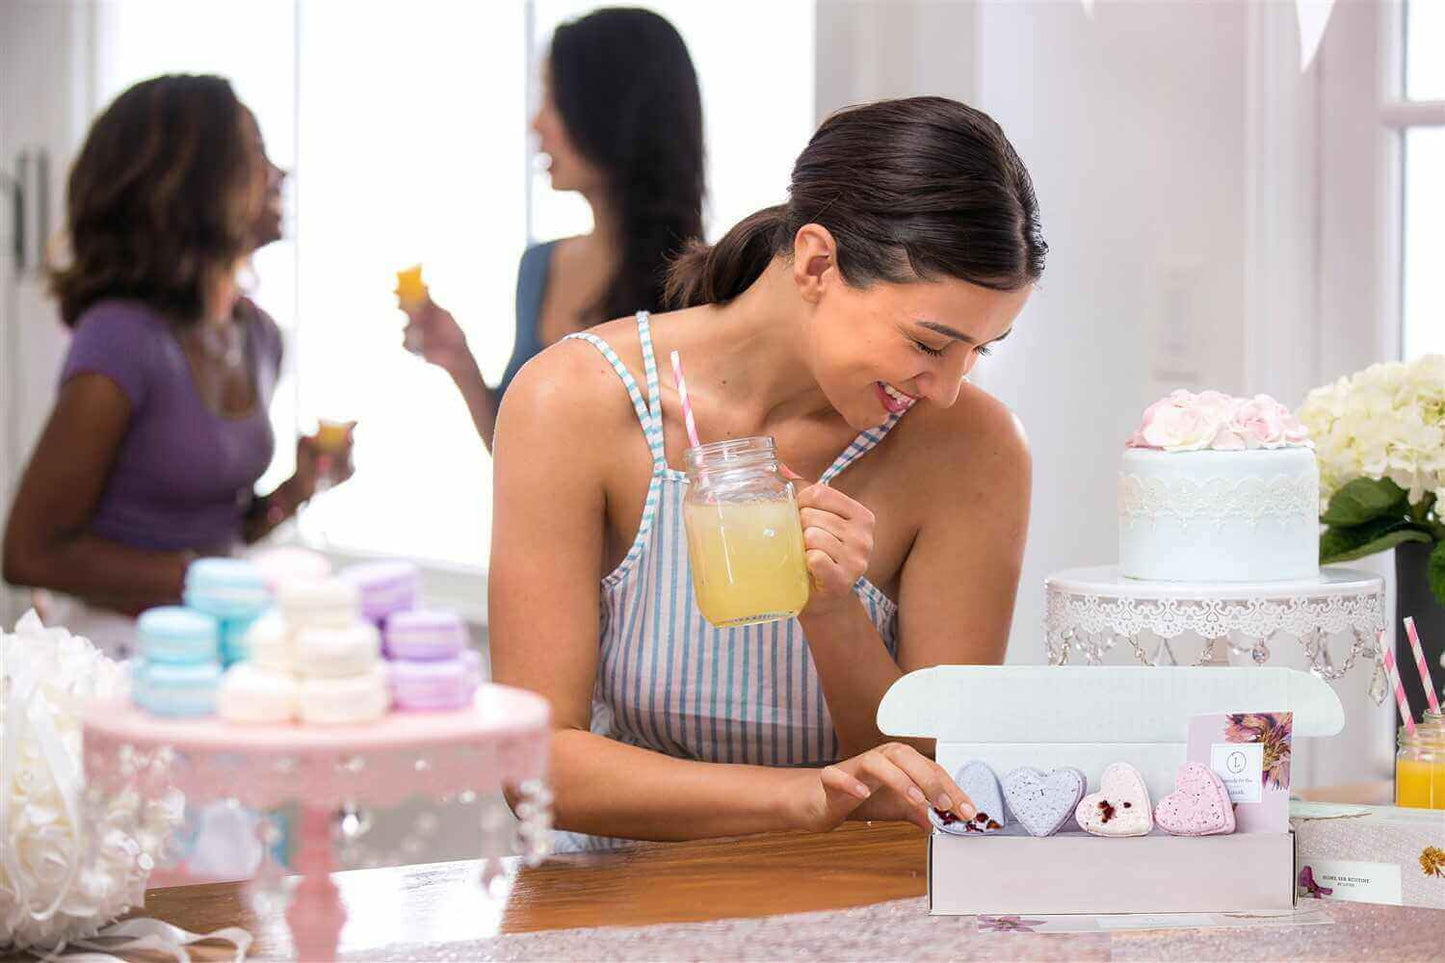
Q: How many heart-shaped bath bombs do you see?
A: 4